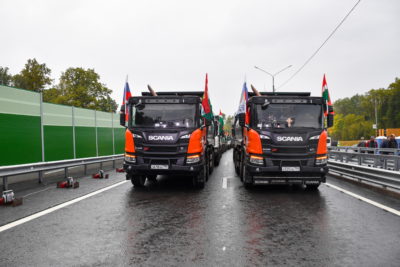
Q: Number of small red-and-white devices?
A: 4